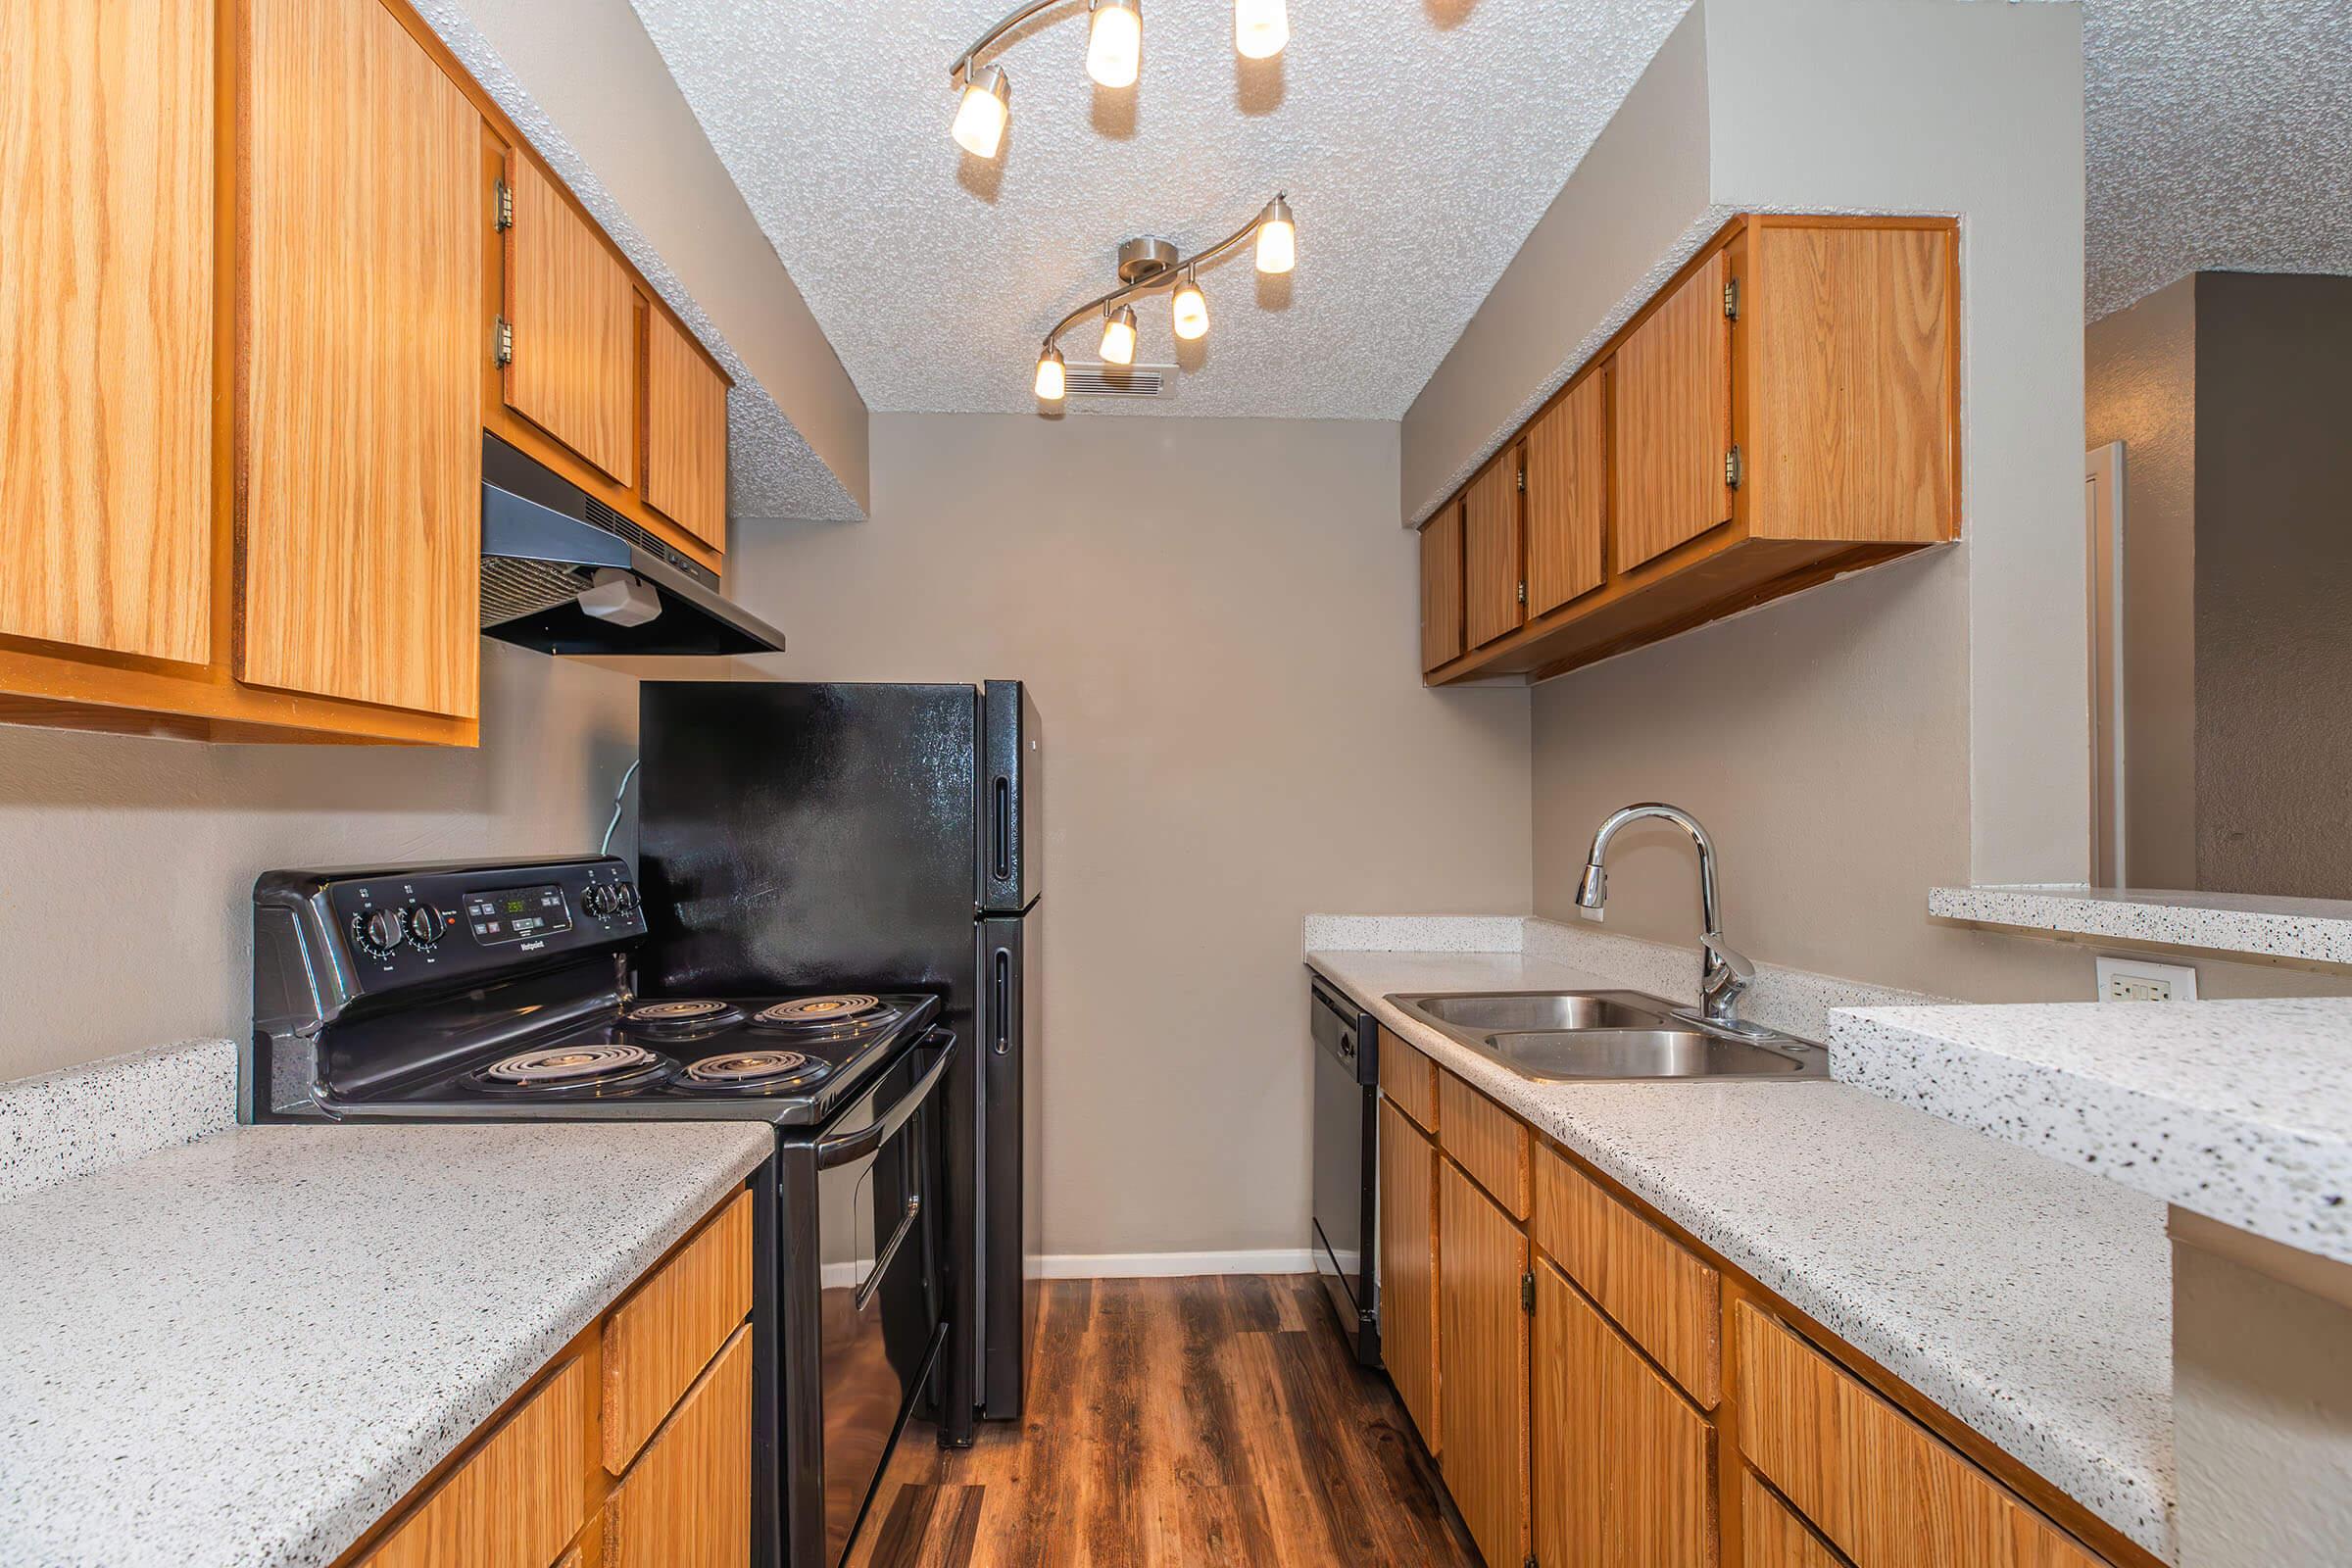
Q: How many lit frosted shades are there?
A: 7